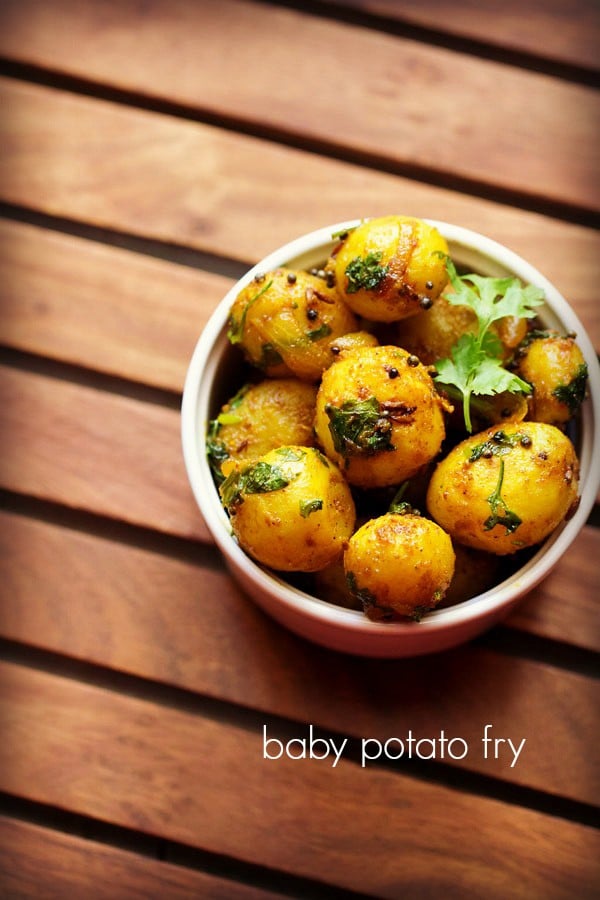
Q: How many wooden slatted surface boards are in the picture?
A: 8